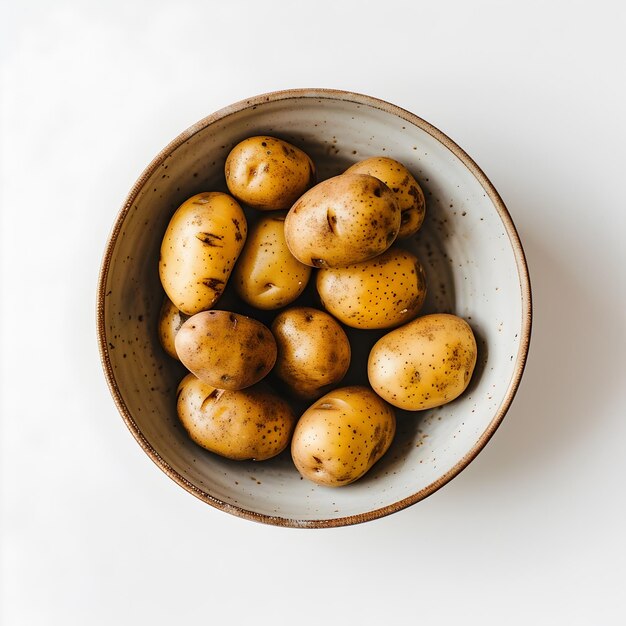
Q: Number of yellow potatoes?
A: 12